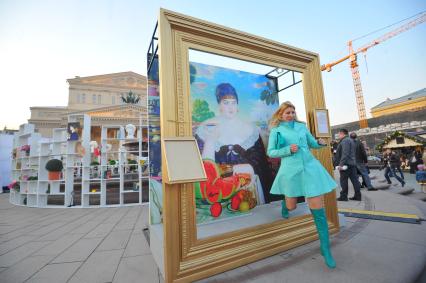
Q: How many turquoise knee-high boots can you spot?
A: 2